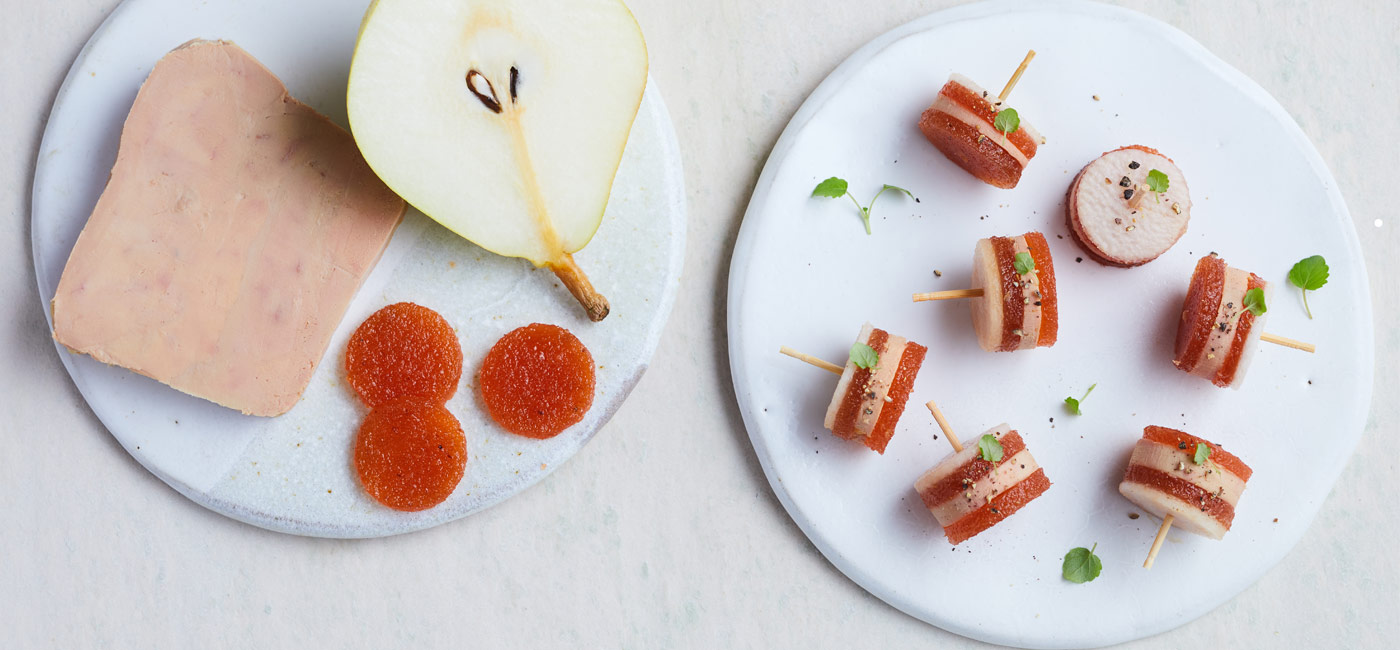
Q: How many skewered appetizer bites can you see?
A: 7